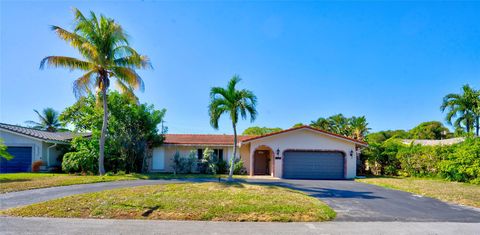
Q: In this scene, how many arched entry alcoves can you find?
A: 1